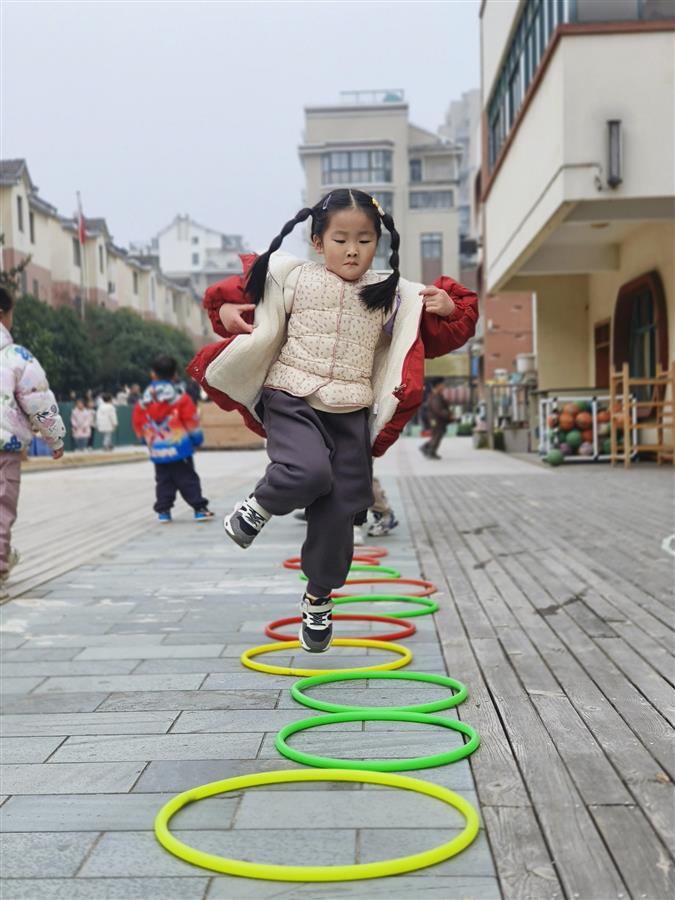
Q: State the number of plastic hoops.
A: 10